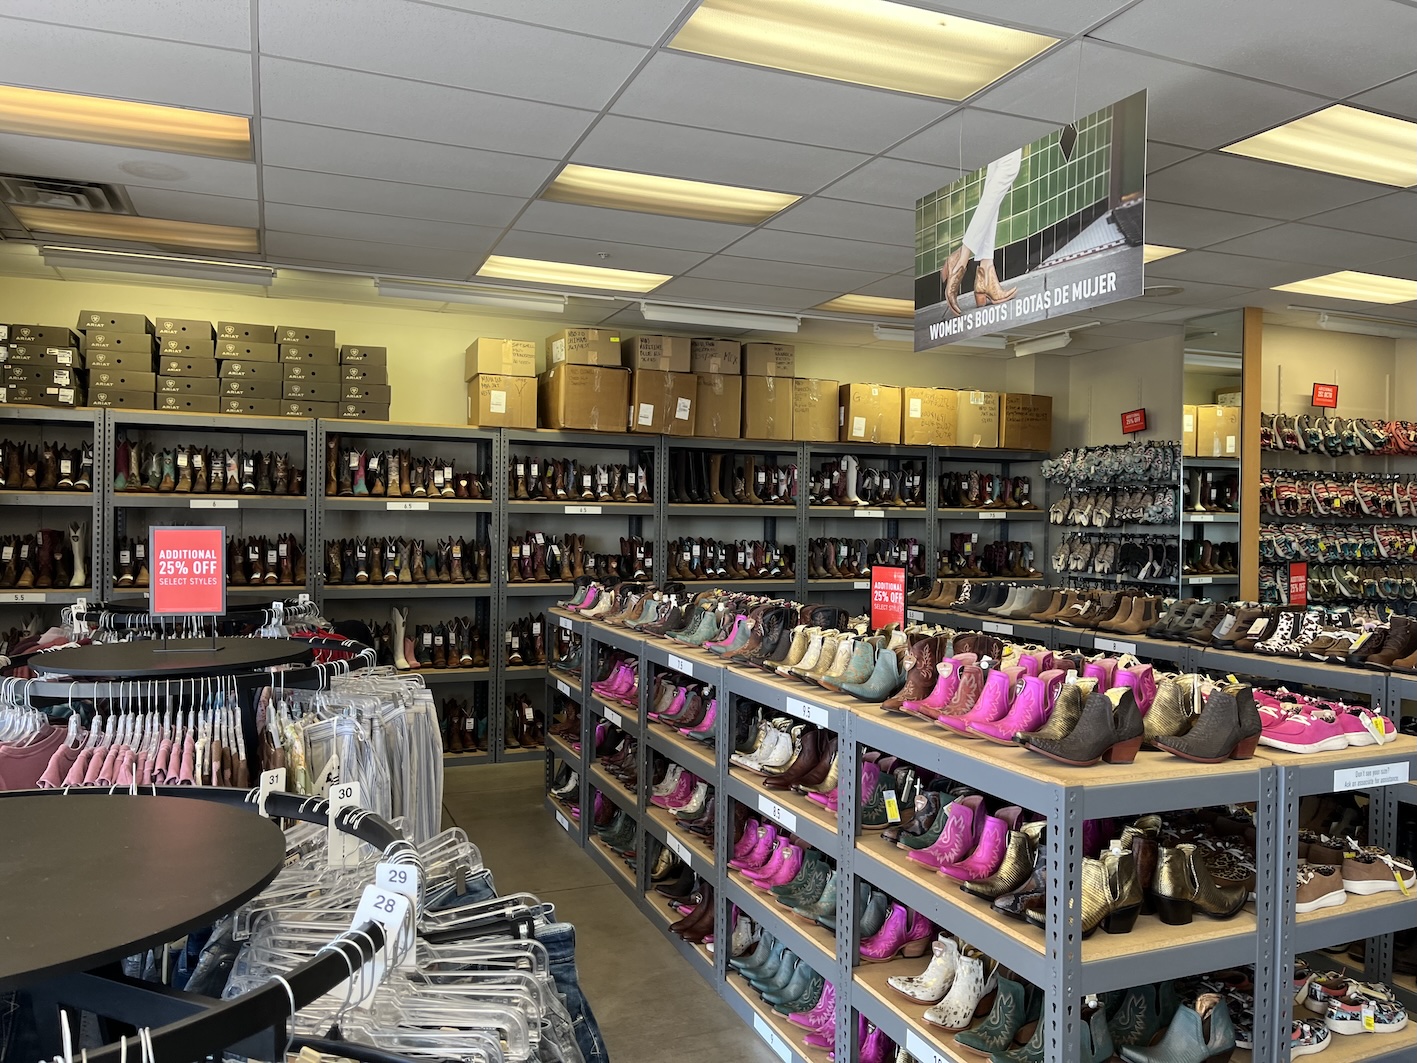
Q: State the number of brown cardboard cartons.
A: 15